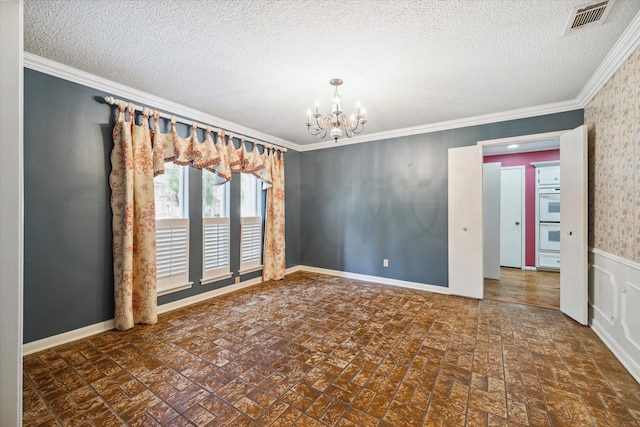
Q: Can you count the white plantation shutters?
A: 3